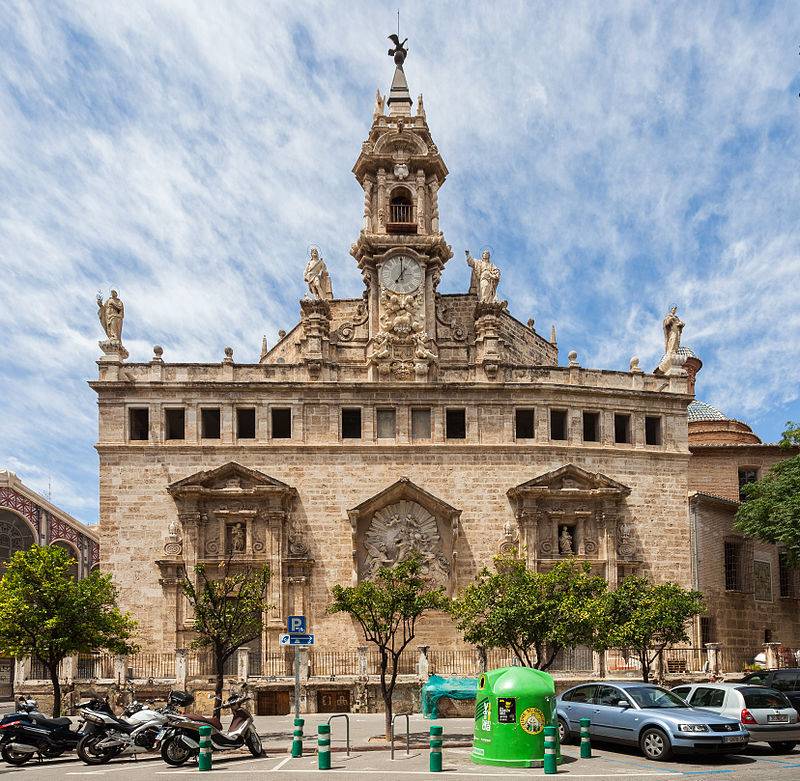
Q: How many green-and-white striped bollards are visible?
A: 6